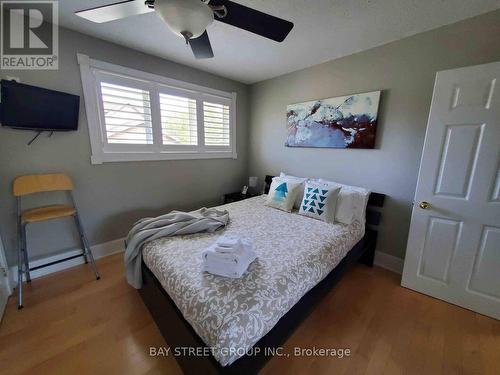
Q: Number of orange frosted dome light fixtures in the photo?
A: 0